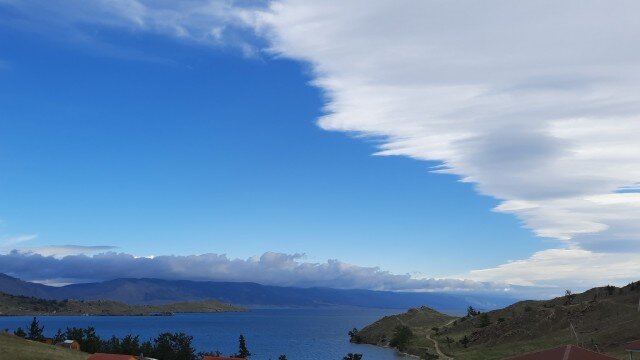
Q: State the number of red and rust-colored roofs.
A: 4